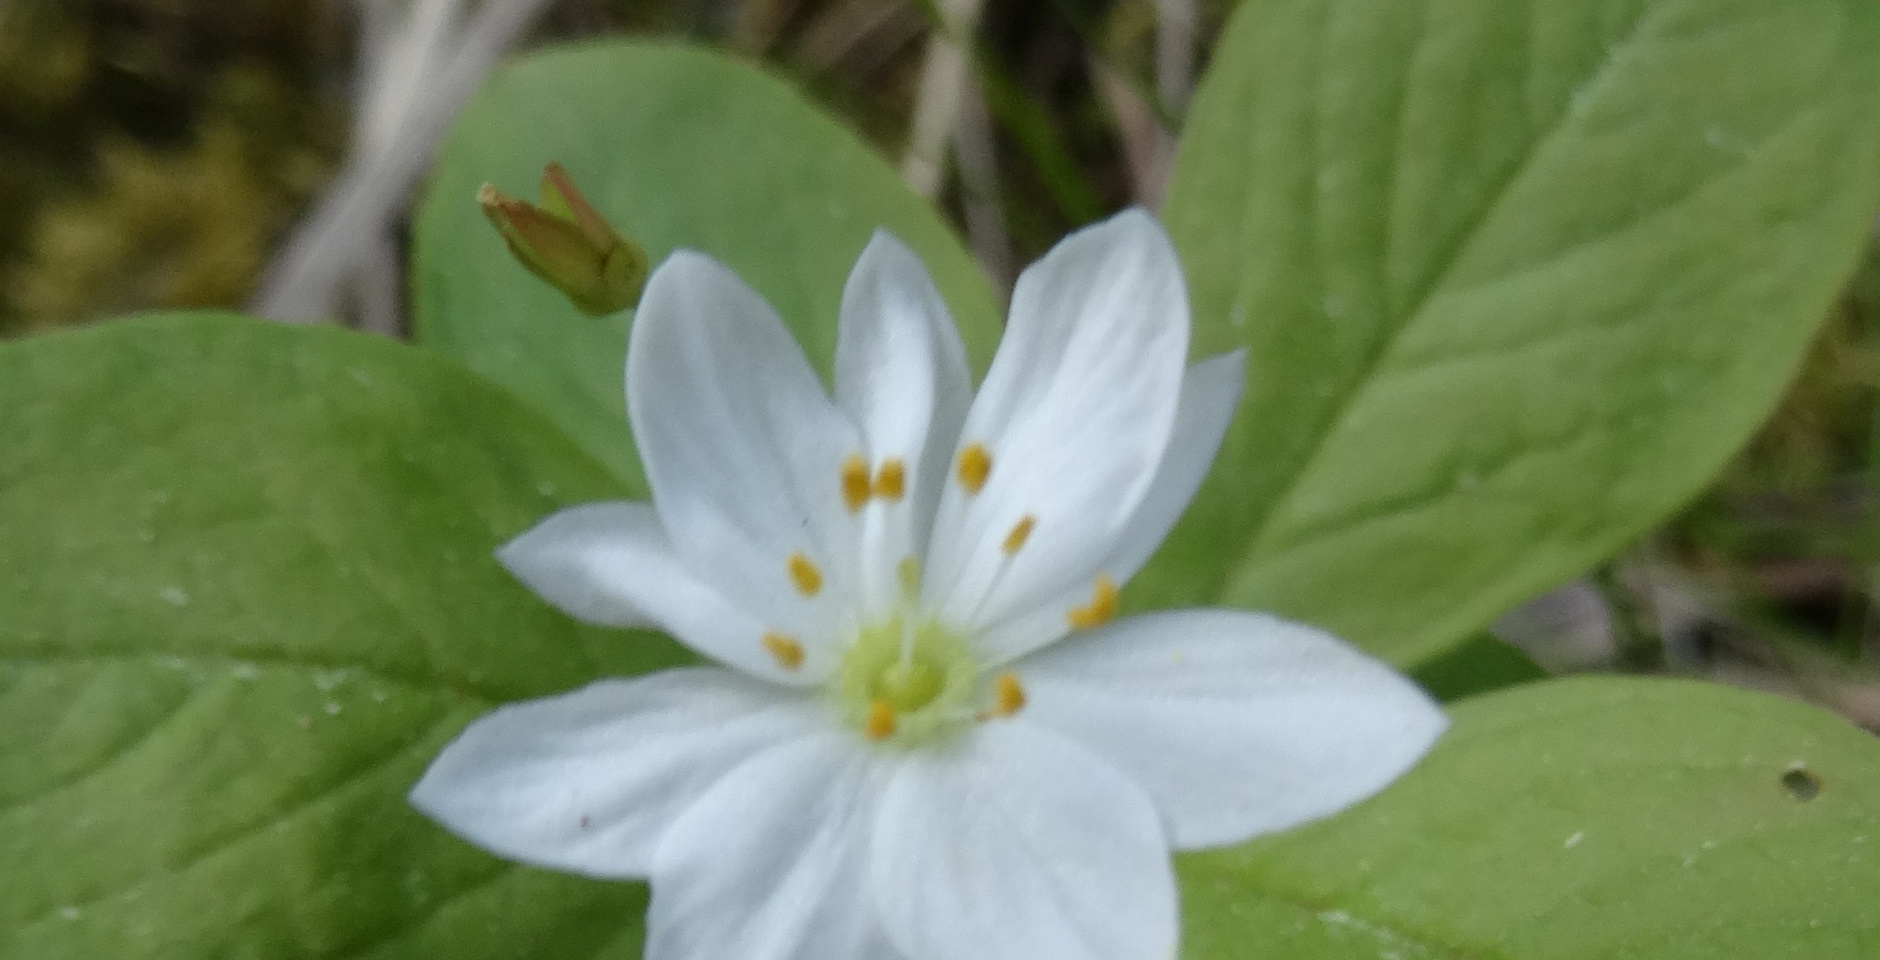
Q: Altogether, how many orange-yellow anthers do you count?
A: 9